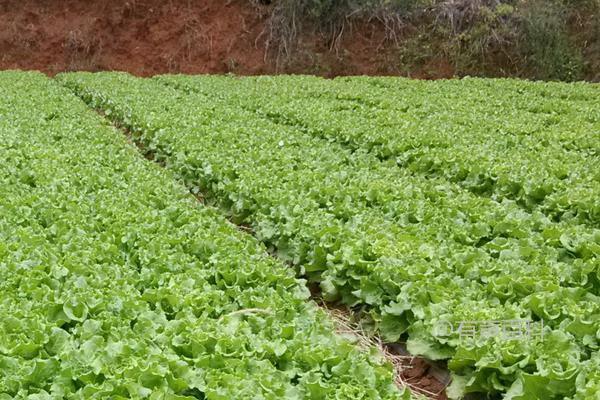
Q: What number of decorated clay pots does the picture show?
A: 0